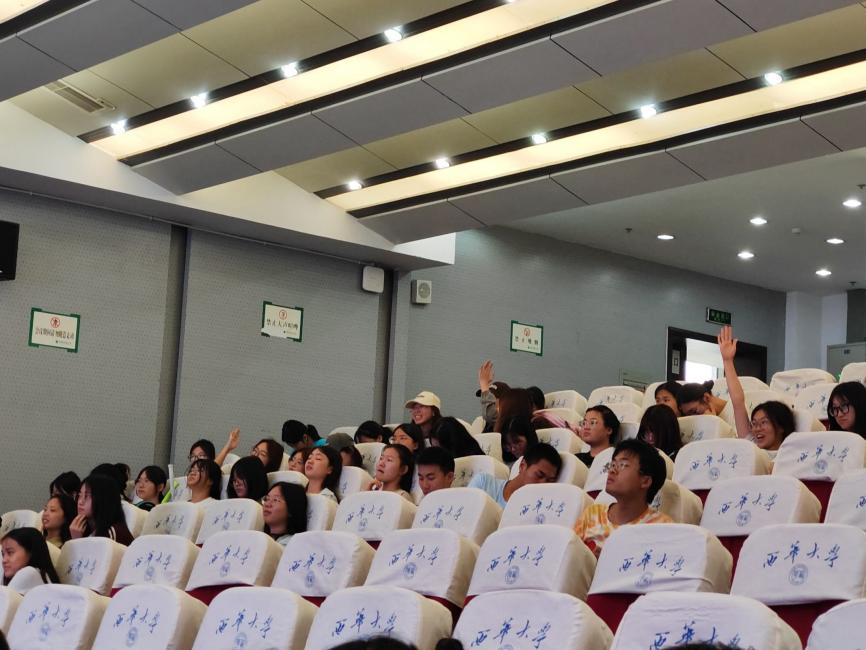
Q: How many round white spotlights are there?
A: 15